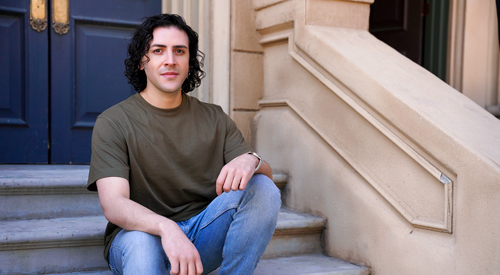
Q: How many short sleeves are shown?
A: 2